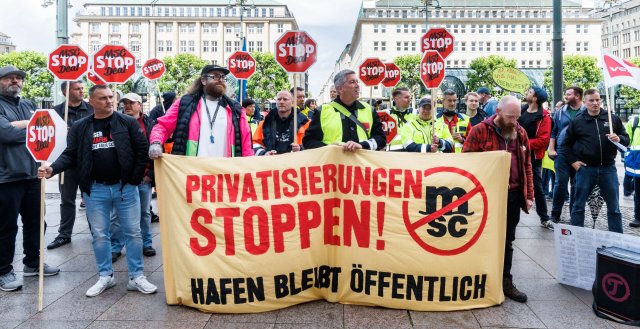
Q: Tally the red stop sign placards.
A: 12